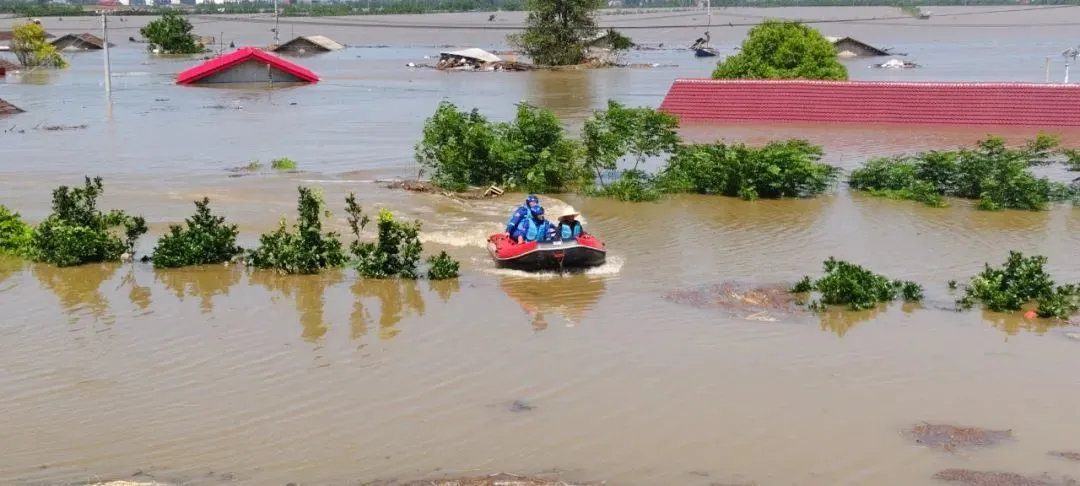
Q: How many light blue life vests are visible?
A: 3